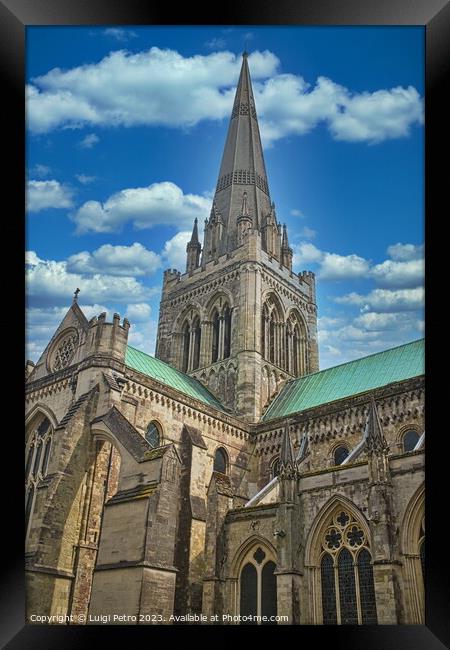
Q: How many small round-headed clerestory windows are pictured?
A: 5